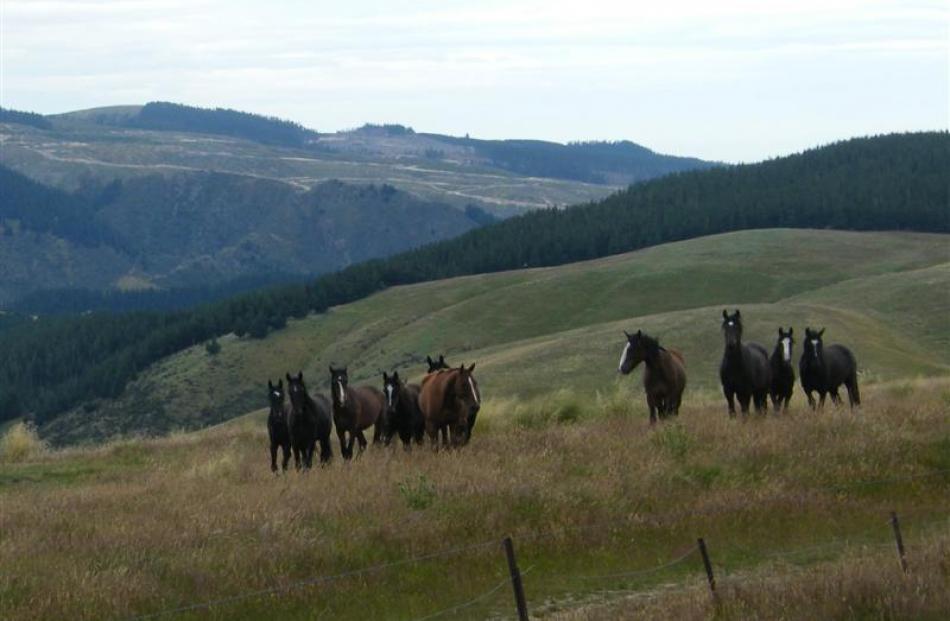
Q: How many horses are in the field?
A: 10